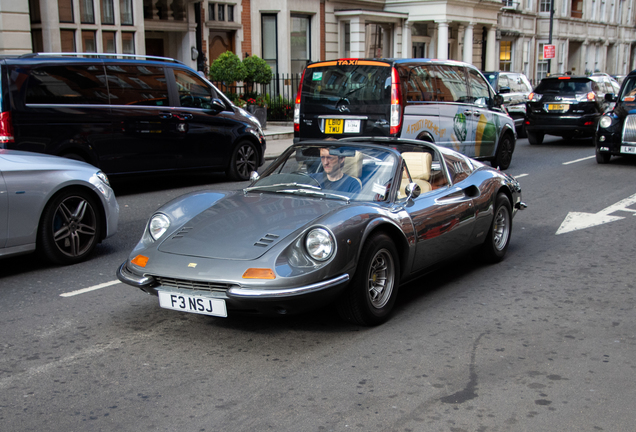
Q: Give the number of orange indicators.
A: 2